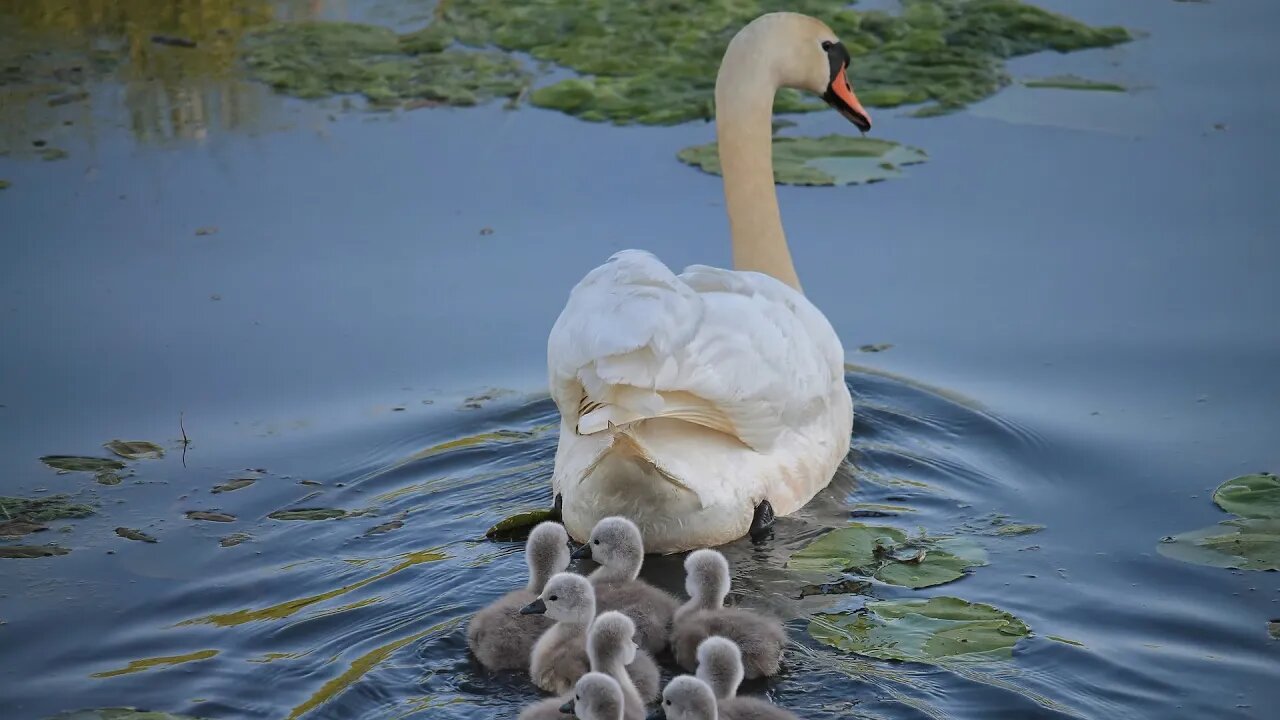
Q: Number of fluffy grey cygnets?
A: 8